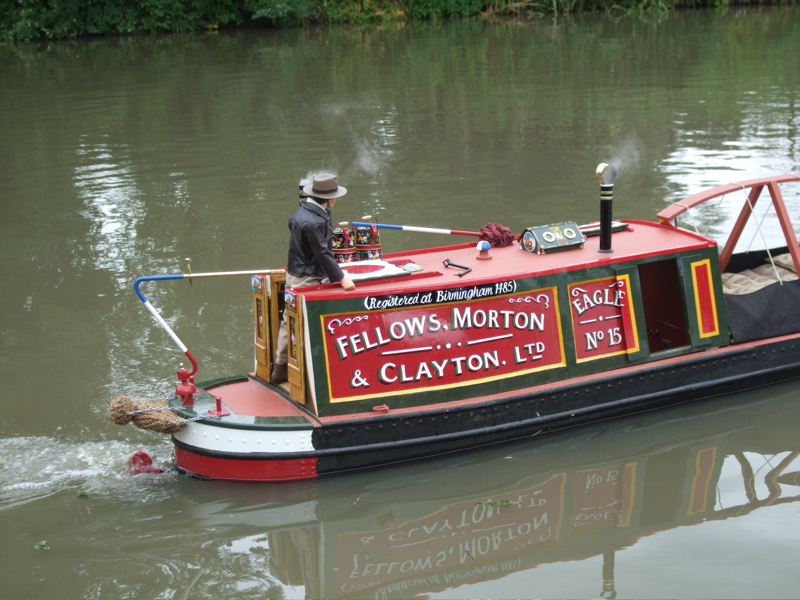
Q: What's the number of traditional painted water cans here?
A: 2